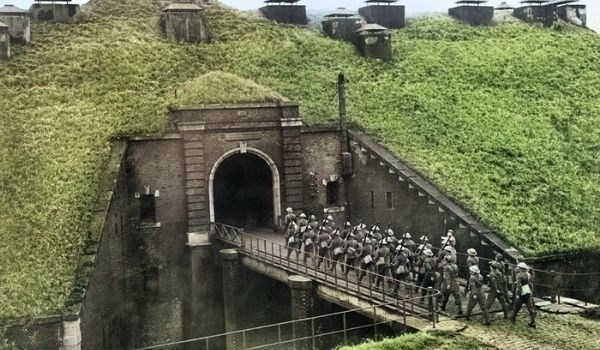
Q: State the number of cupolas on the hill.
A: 12